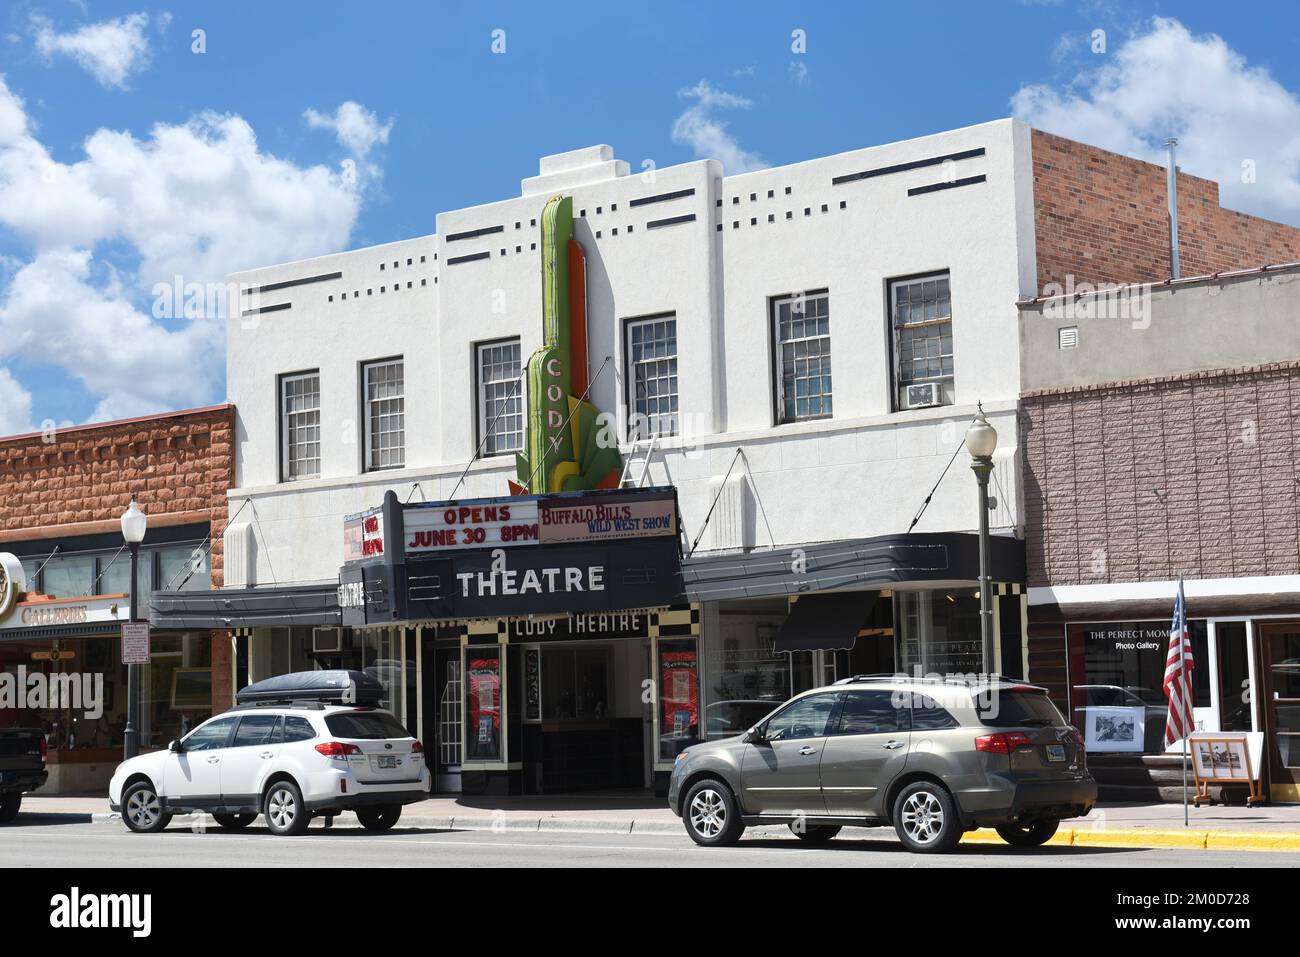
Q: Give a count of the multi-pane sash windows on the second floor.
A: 6